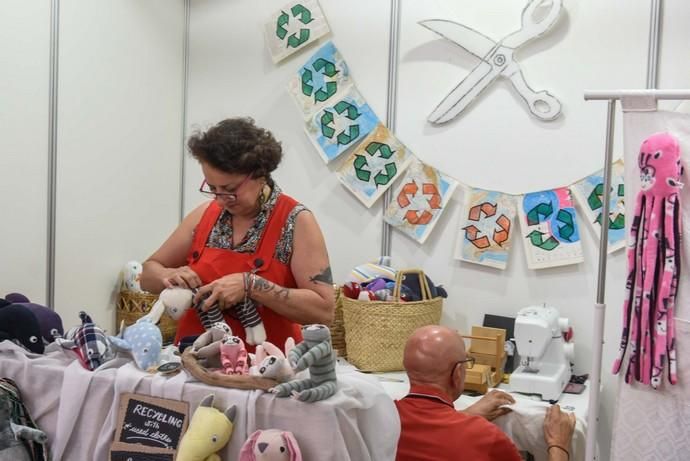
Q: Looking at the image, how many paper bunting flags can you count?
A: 8